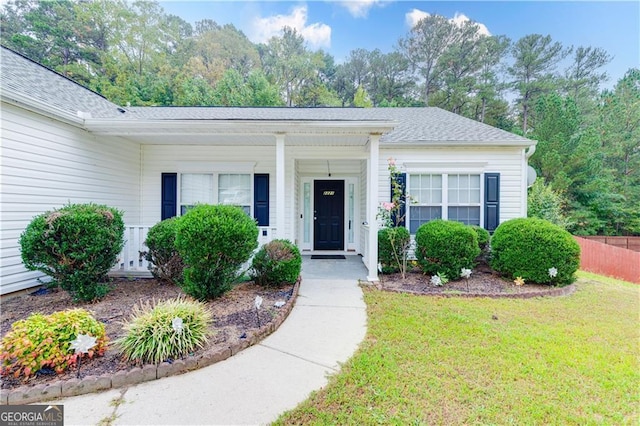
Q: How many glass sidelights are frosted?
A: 2